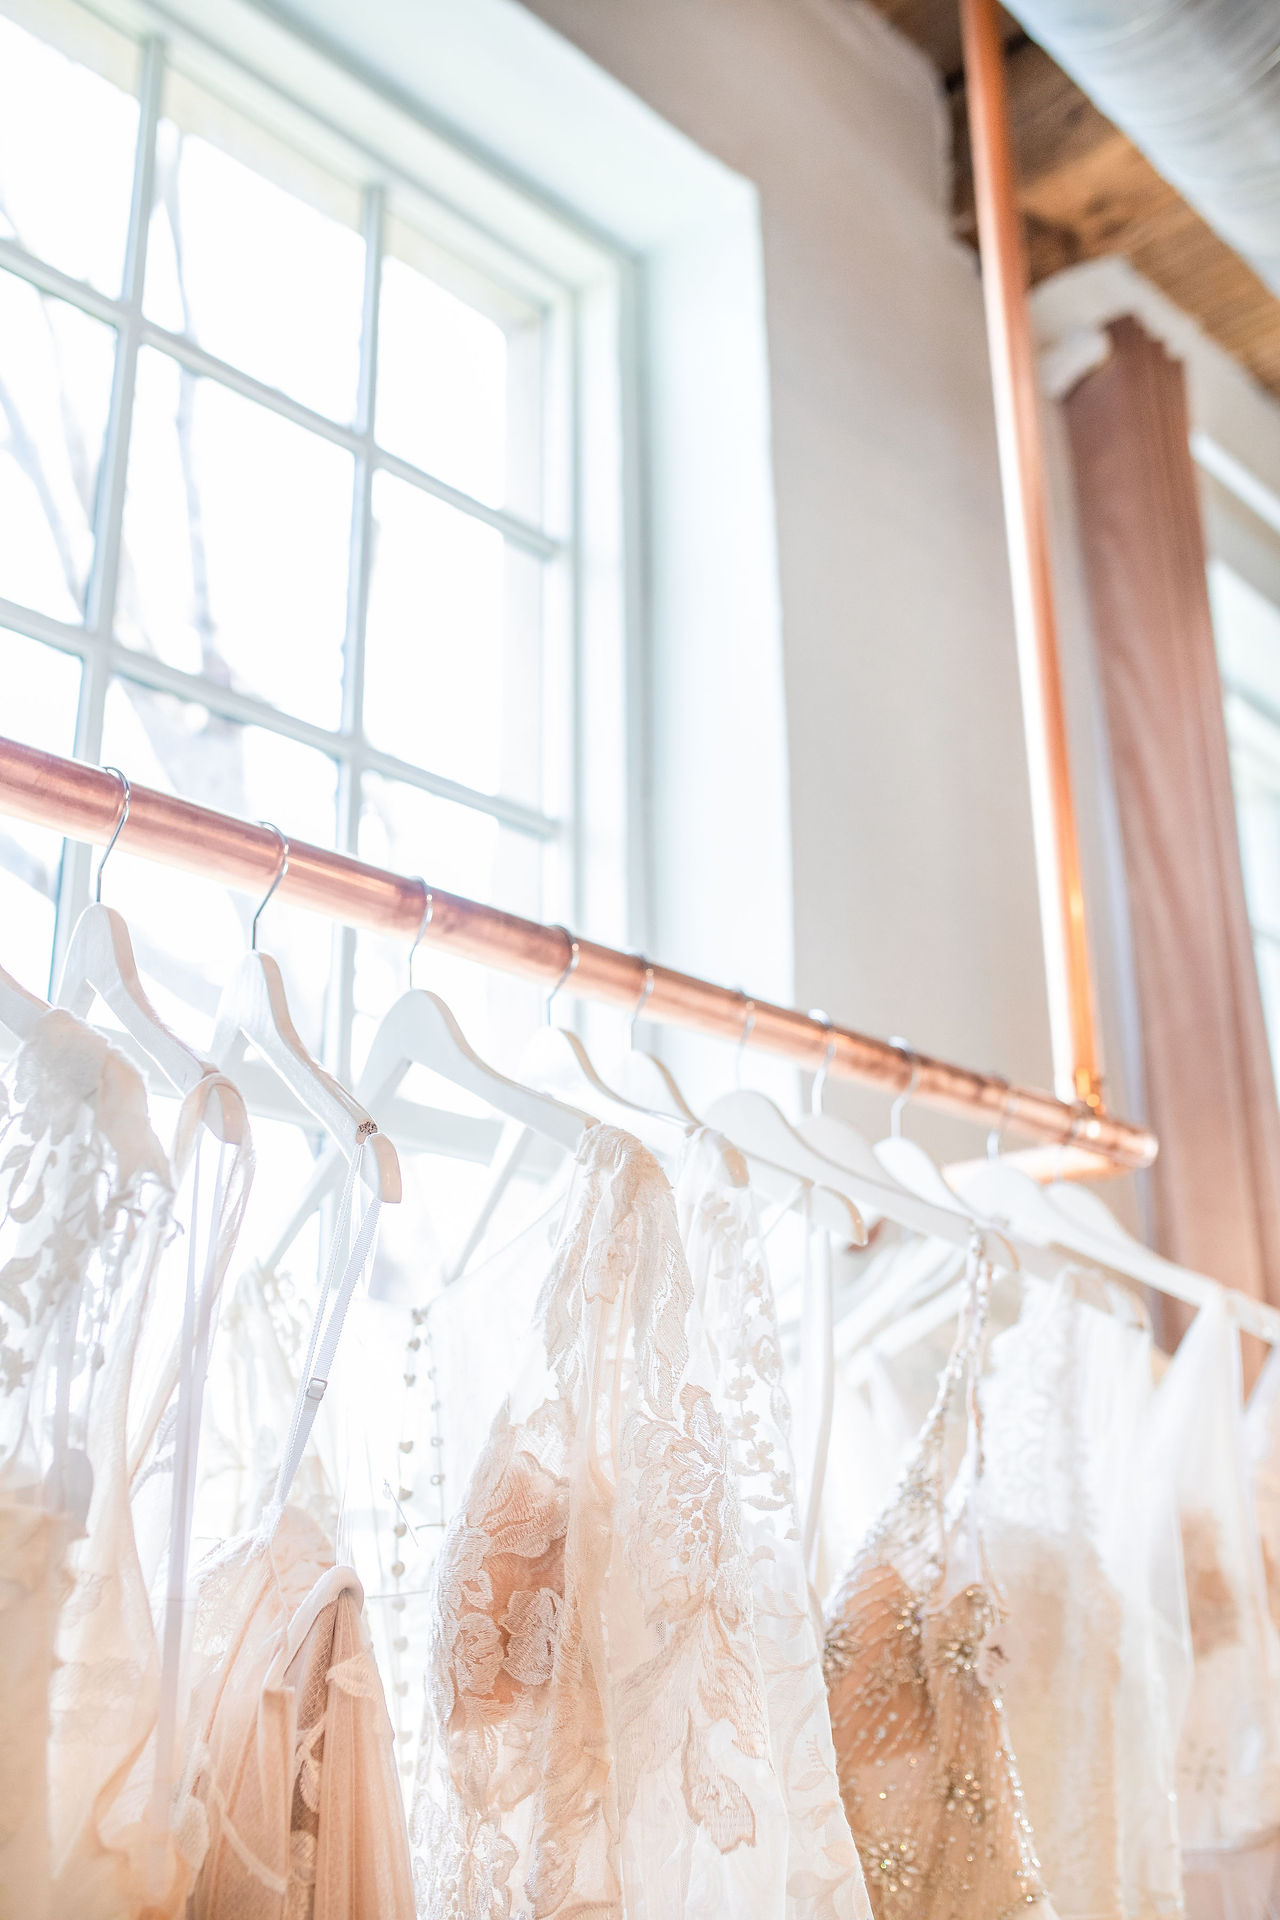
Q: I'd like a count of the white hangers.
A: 11